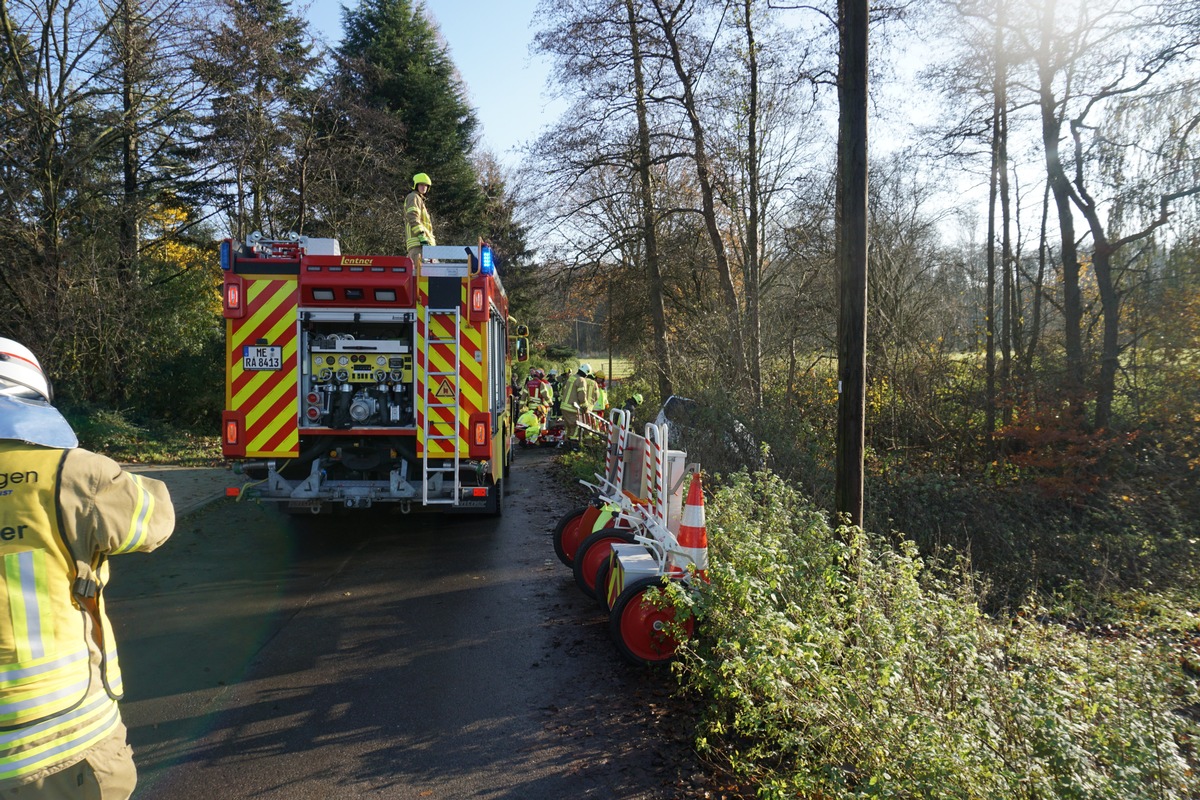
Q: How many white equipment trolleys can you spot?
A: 2